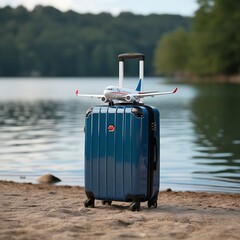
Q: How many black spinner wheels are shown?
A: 4